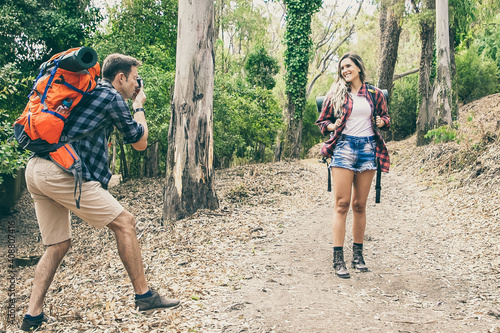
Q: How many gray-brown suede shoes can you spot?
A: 2